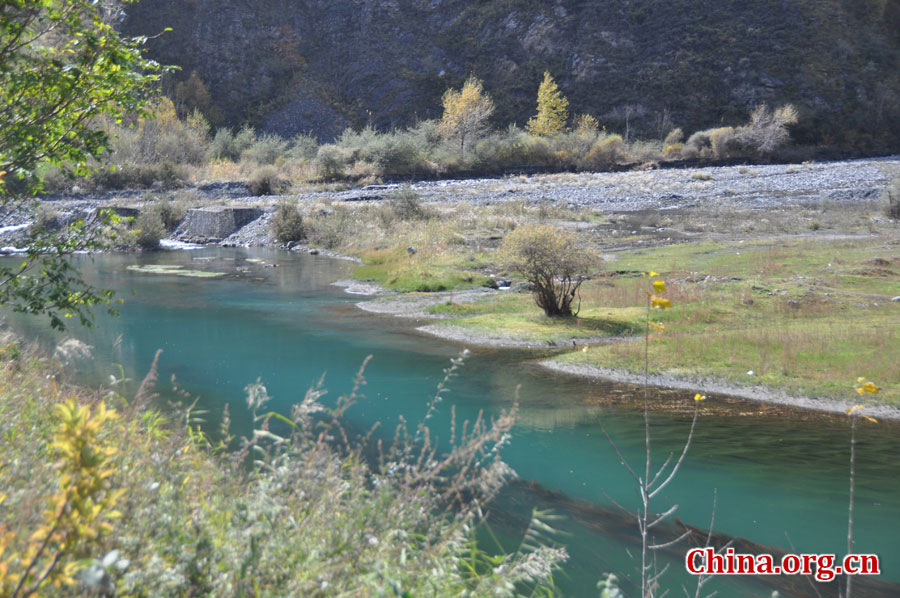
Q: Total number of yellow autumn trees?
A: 2